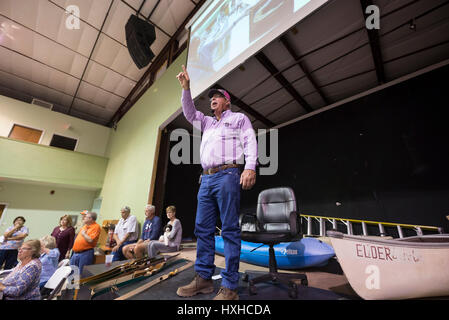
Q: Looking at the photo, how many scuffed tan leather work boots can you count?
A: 2